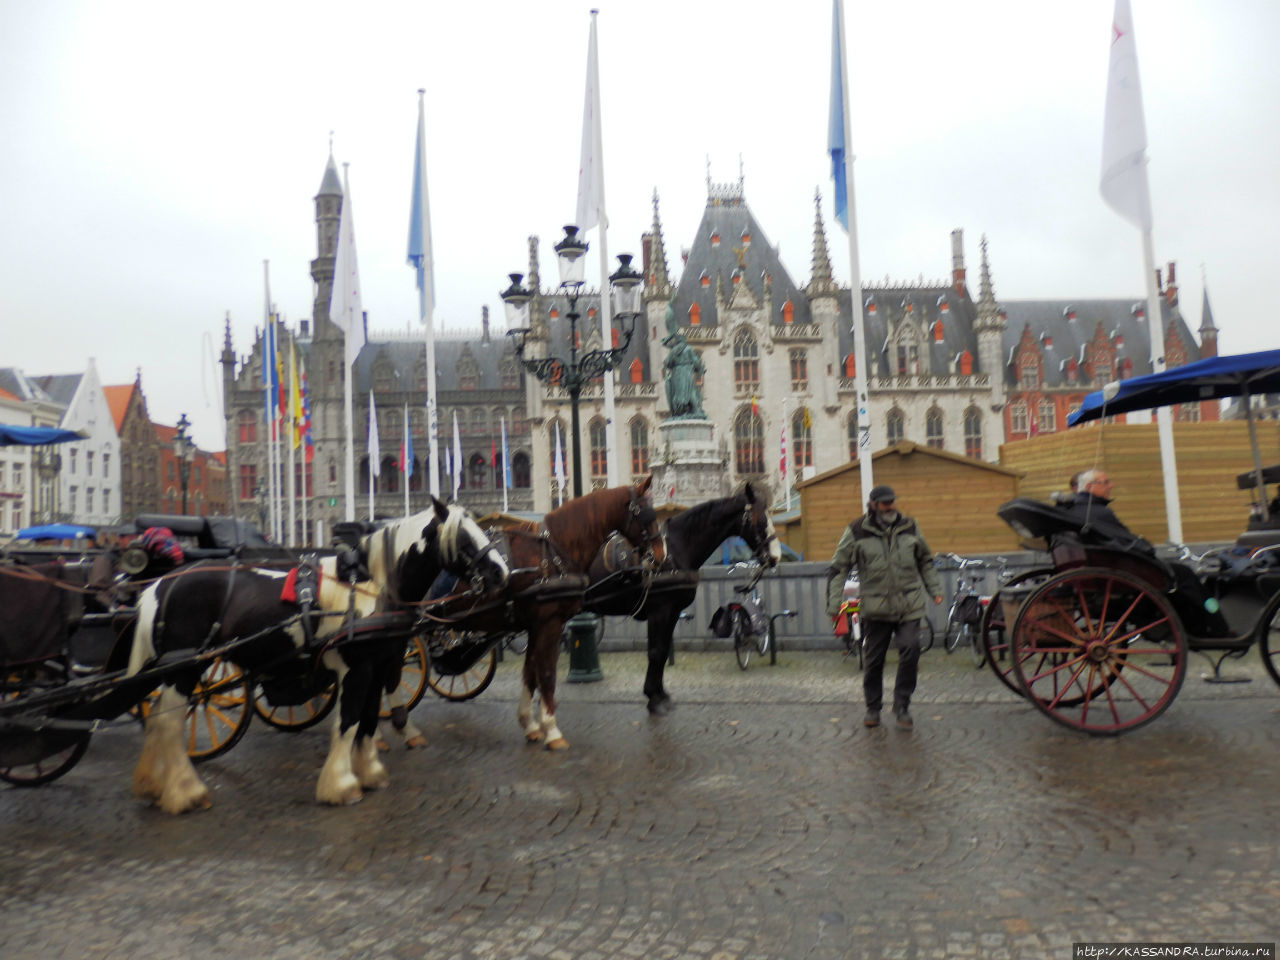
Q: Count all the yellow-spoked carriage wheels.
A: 4